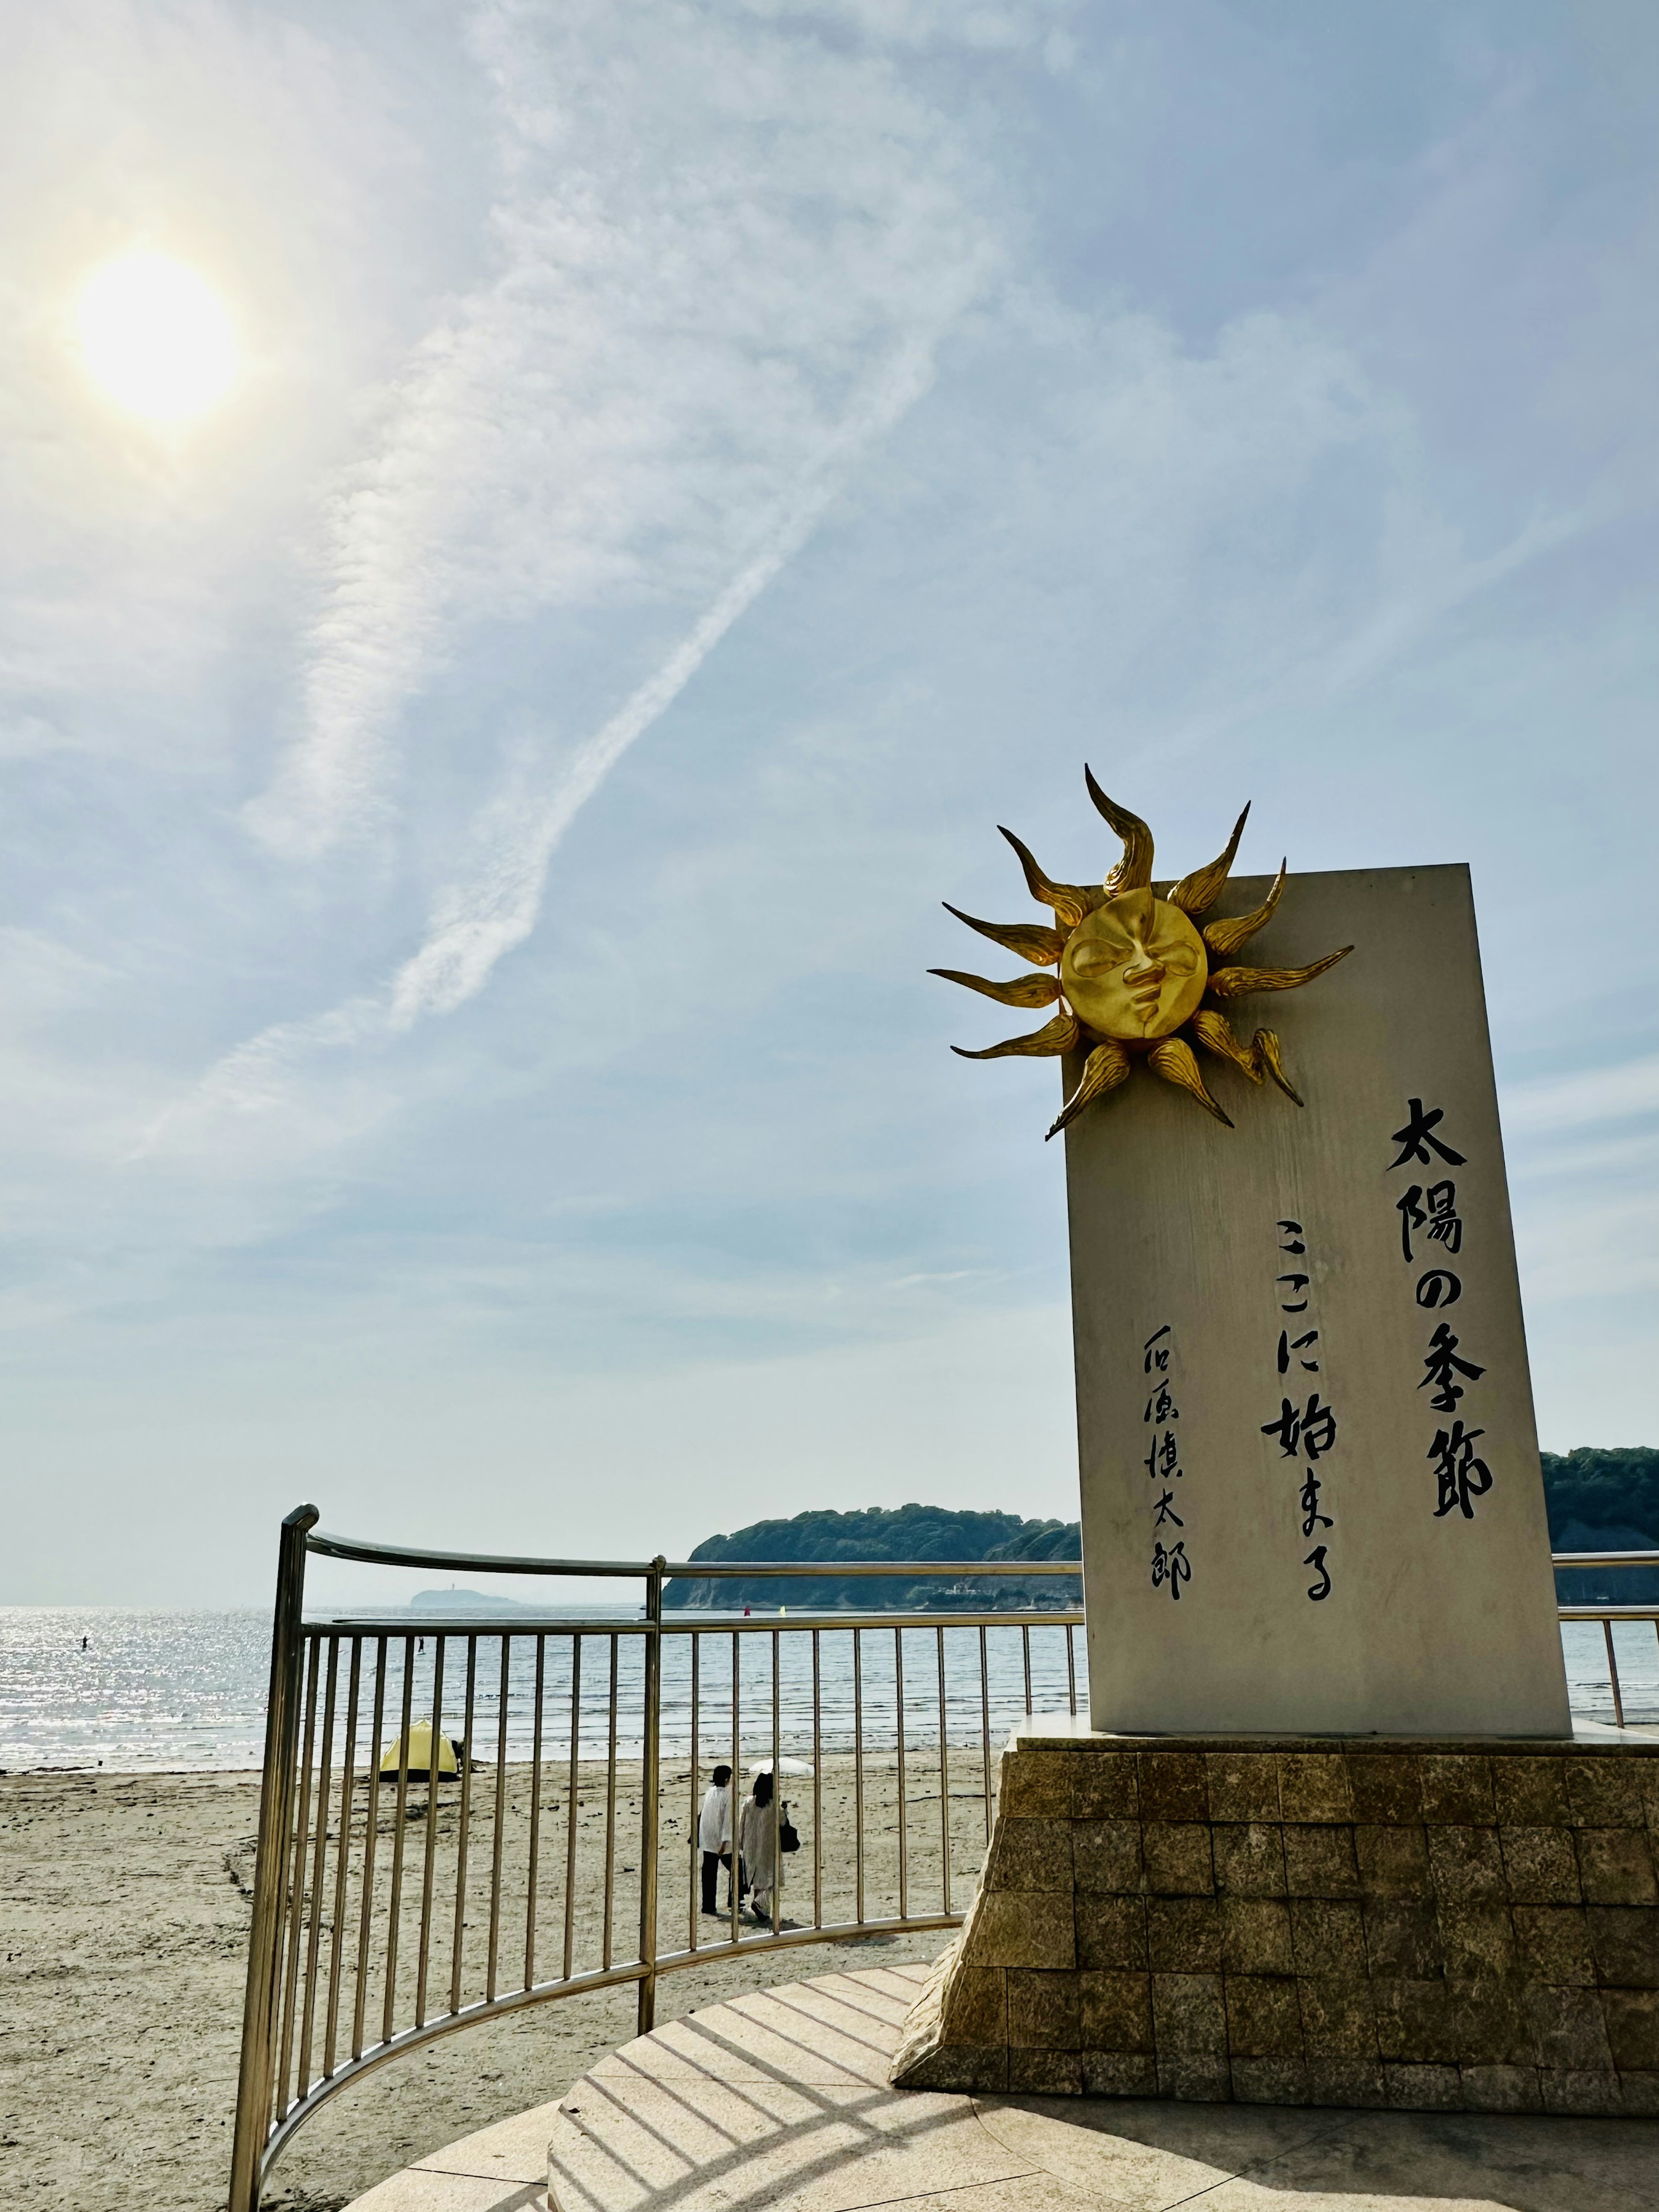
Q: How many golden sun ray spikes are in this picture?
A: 11